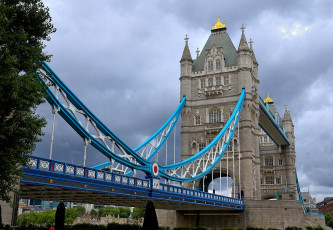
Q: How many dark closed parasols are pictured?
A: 2